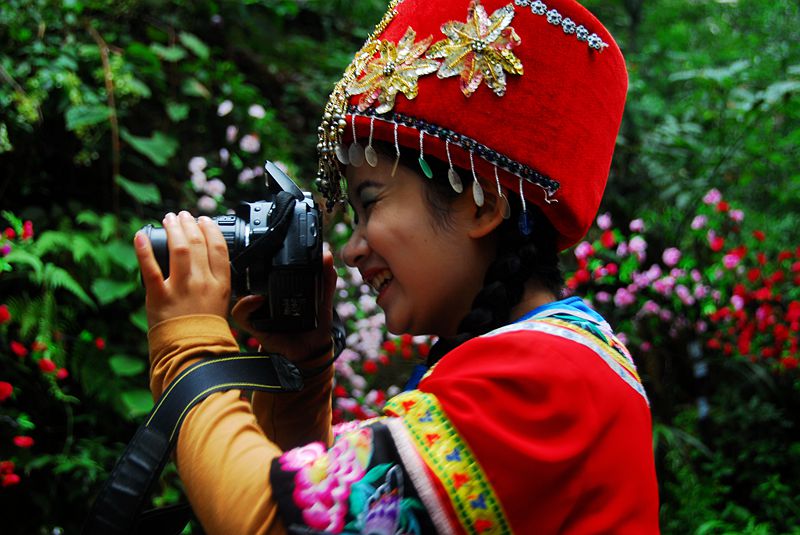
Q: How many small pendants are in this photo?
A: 9